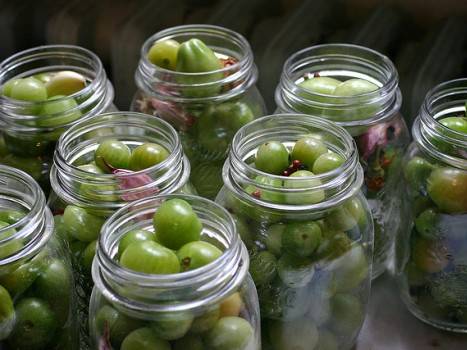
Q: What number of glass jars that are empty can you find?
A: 0